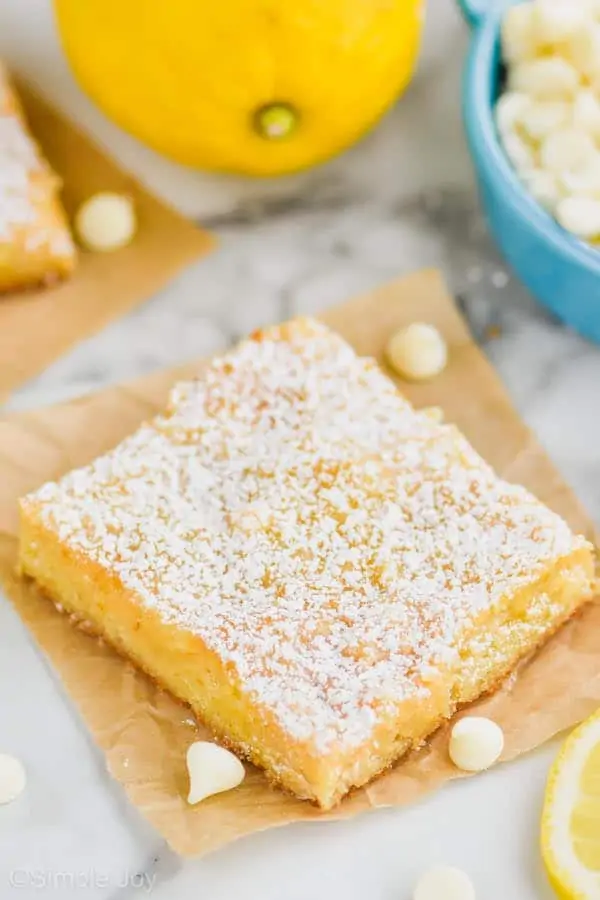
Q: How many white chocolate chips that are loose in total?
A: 6